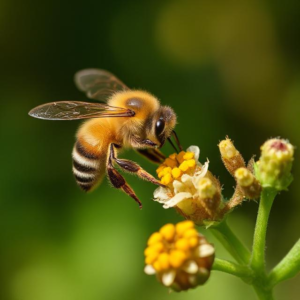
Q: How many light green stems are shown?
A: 4